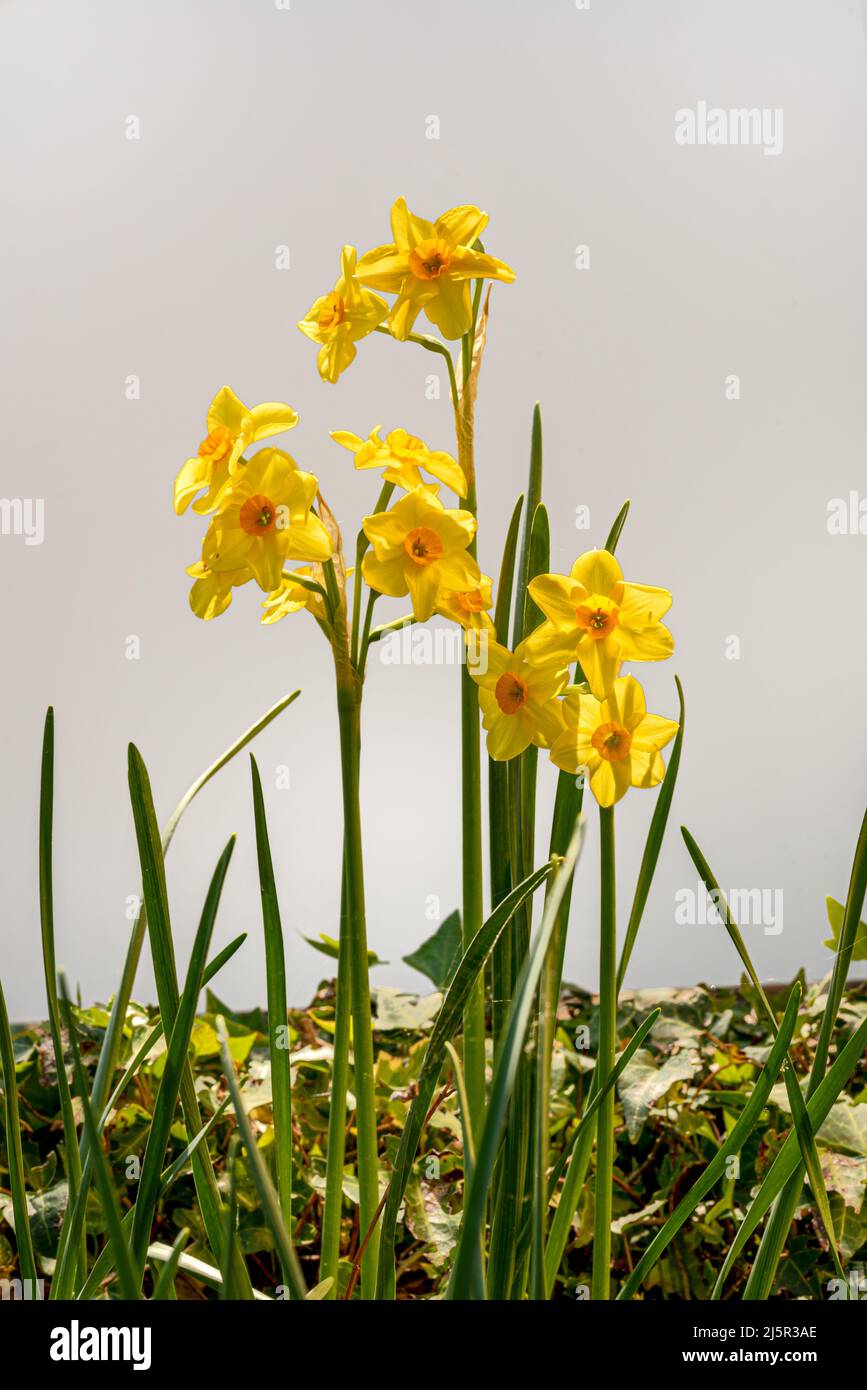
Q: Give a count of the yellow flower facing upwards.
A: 1